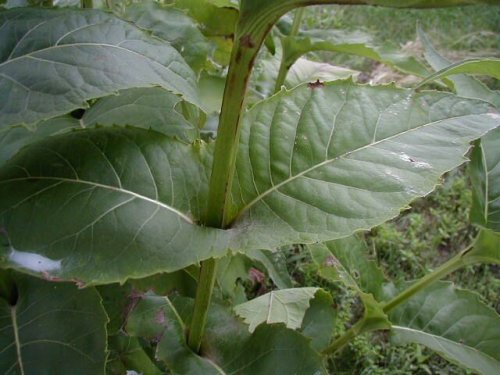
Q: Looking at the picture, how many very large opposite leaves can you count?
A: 2